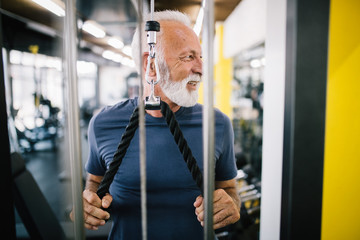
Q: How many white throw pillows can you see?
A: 0